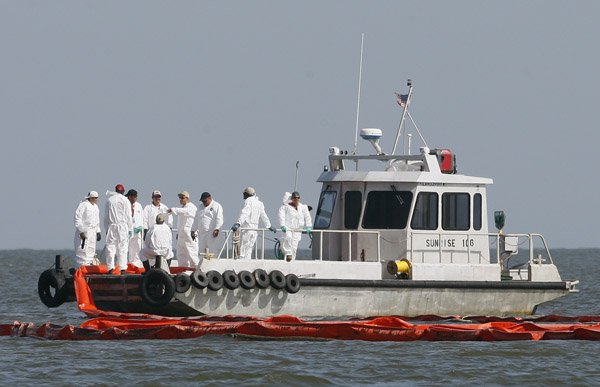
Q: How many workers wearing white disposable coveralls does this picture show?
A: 9